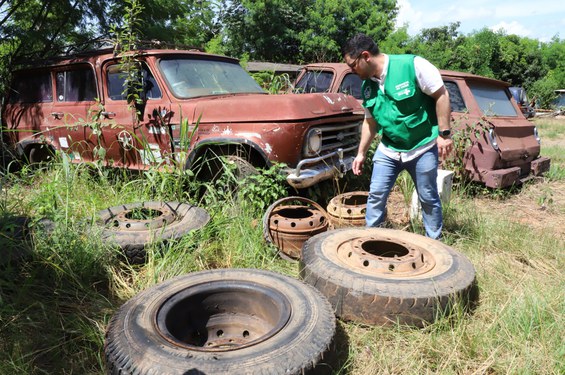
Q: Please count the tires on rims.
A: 3